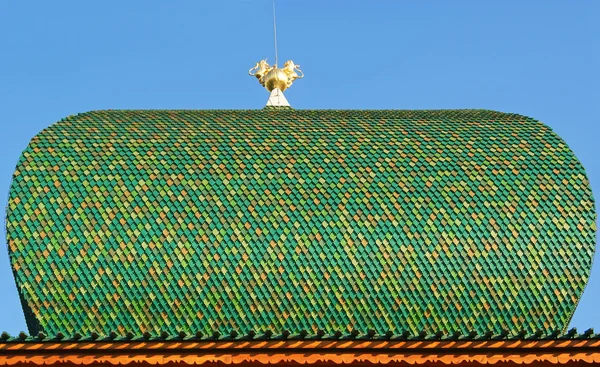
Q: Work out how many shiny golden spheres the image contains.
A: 1